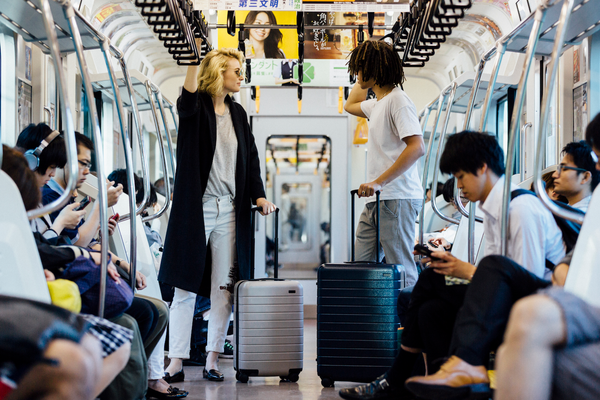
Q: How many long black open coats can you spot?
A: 1